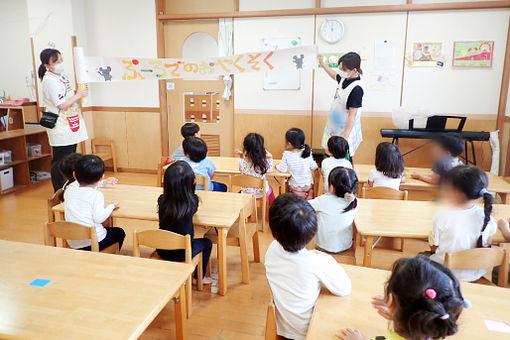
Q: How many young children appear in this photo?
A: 14